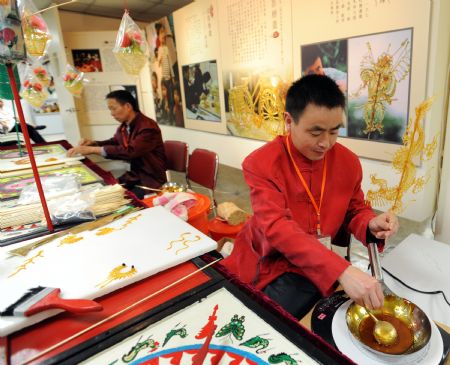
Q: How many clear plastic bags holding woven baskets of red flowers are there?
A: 5